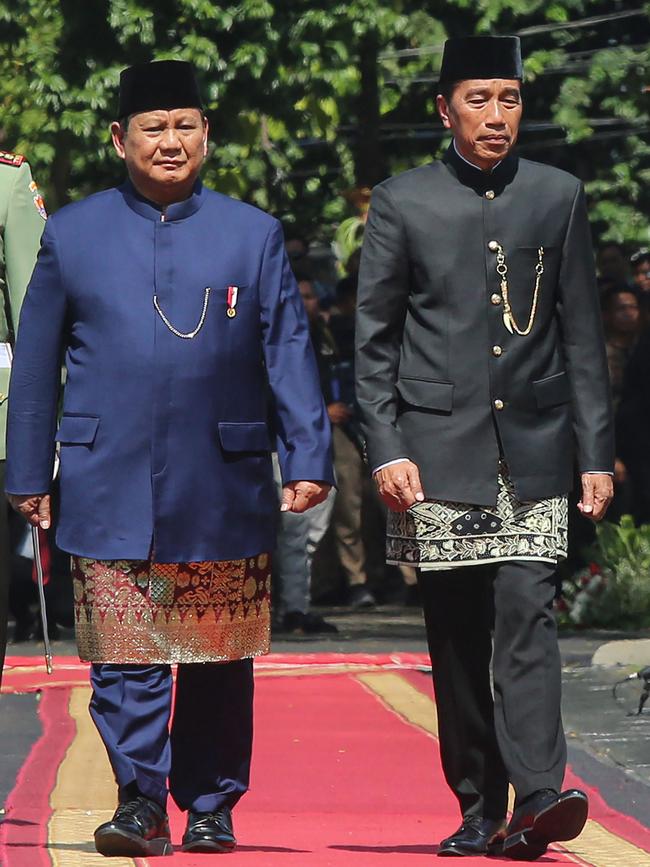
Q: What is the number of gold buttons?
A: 5